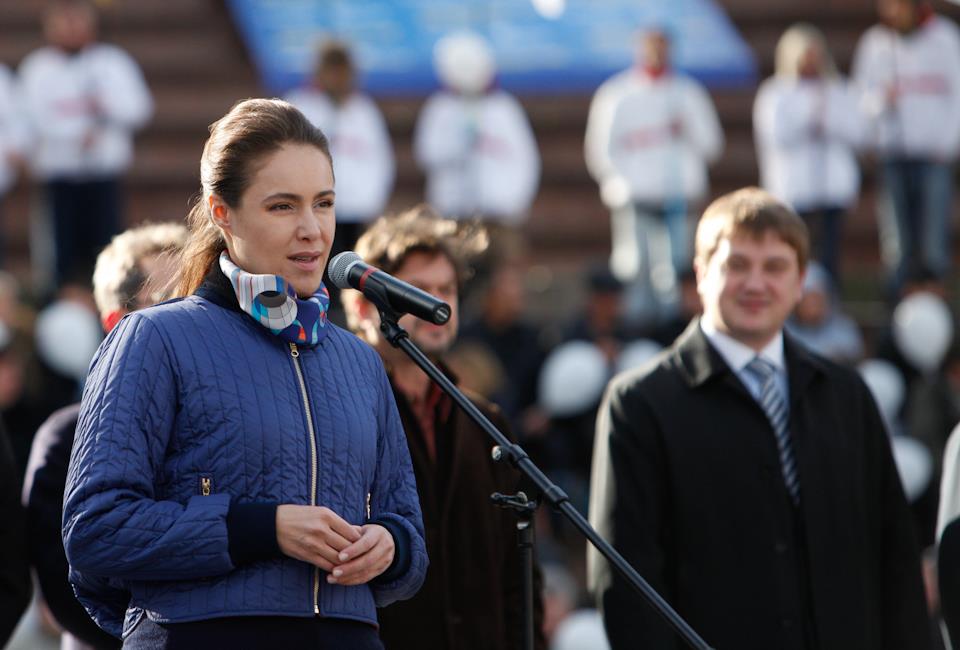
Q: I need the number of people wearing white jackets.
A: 7